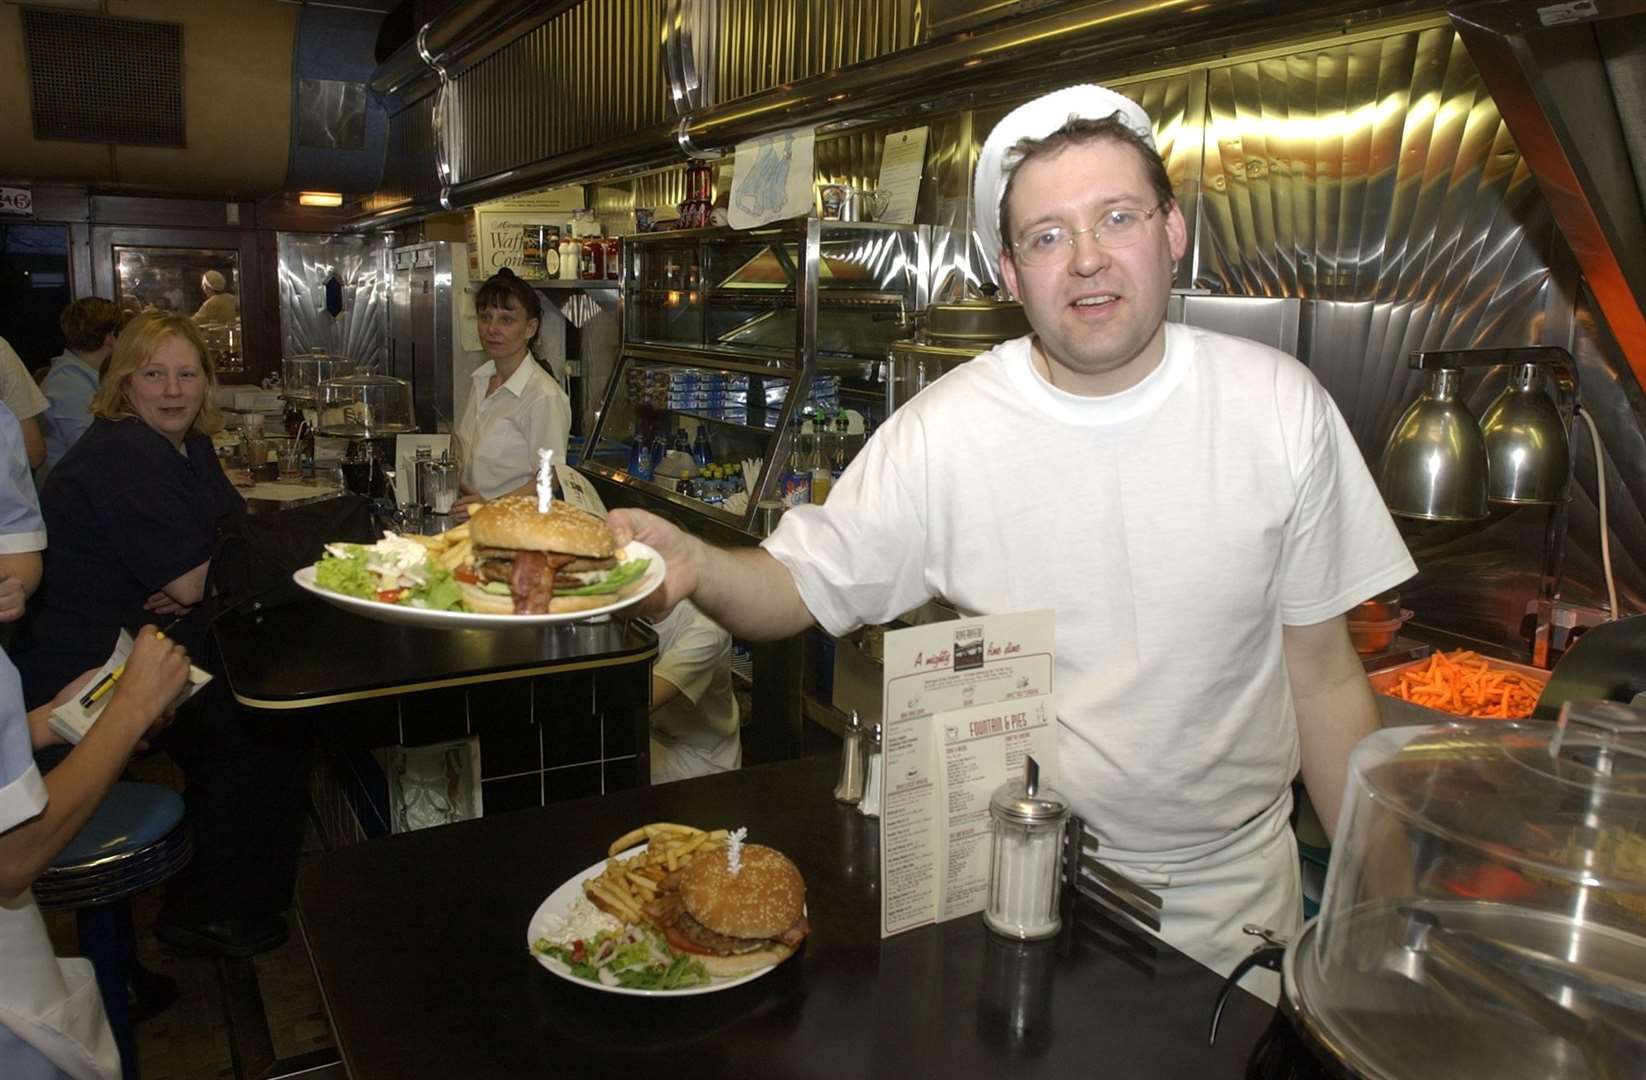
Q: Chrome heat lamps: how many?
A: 2